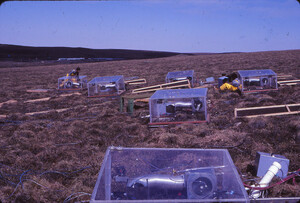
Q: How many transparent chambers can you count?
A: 6